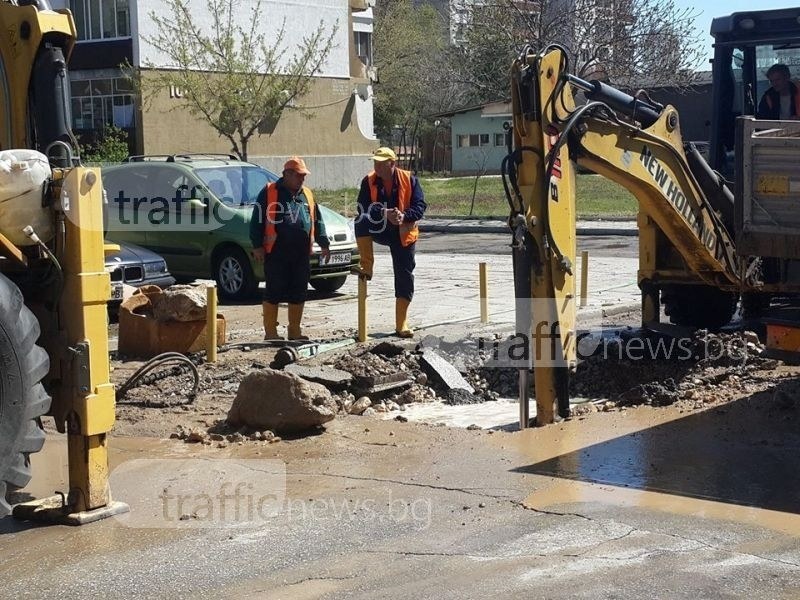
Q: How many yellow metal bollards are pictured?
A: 4